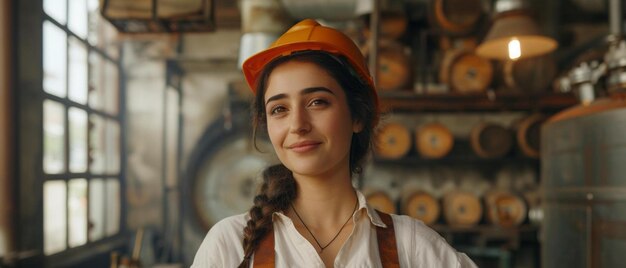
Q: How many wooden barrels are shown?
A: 13